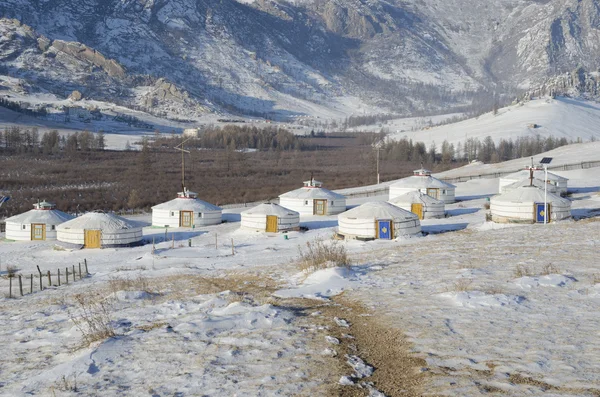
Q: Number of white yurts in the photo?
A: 11